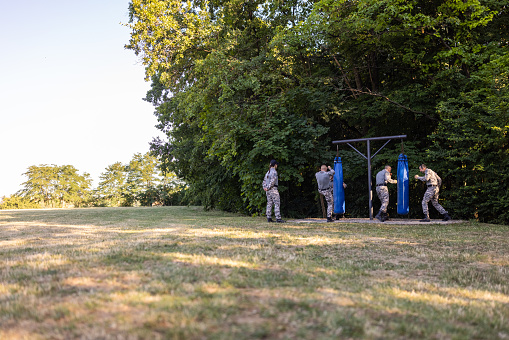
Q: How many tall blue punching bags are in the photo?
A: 2